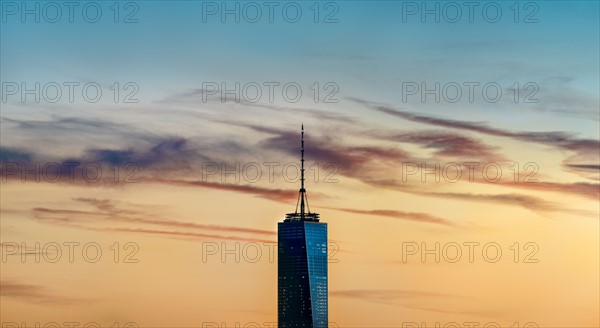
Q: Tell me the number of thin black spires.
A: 1